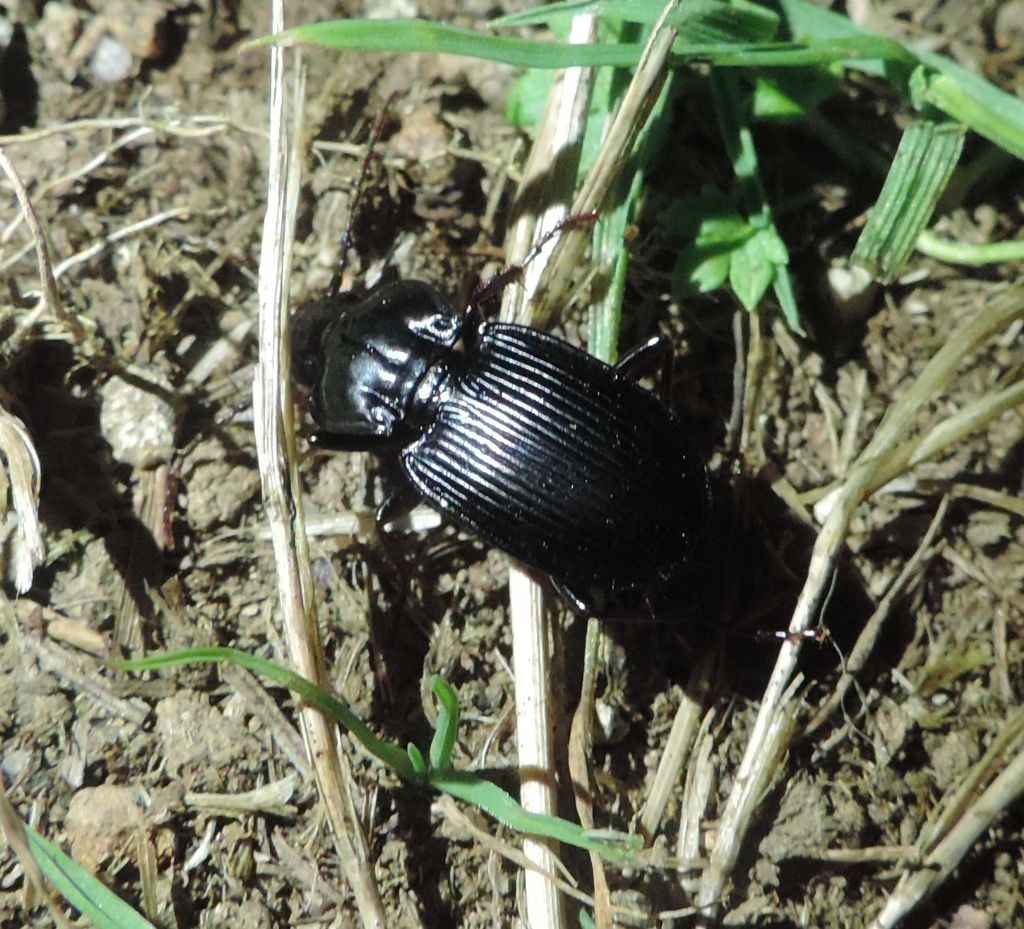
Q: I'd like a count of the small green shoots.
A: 2